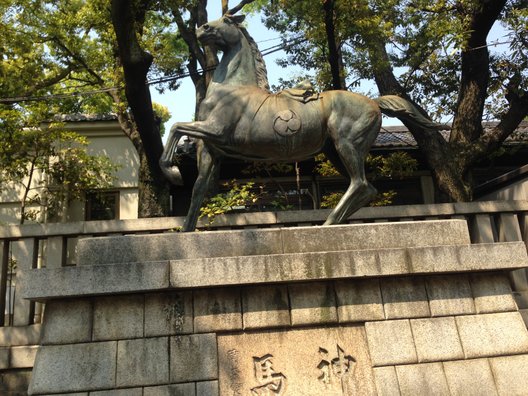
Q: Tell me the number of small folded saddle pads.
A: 1